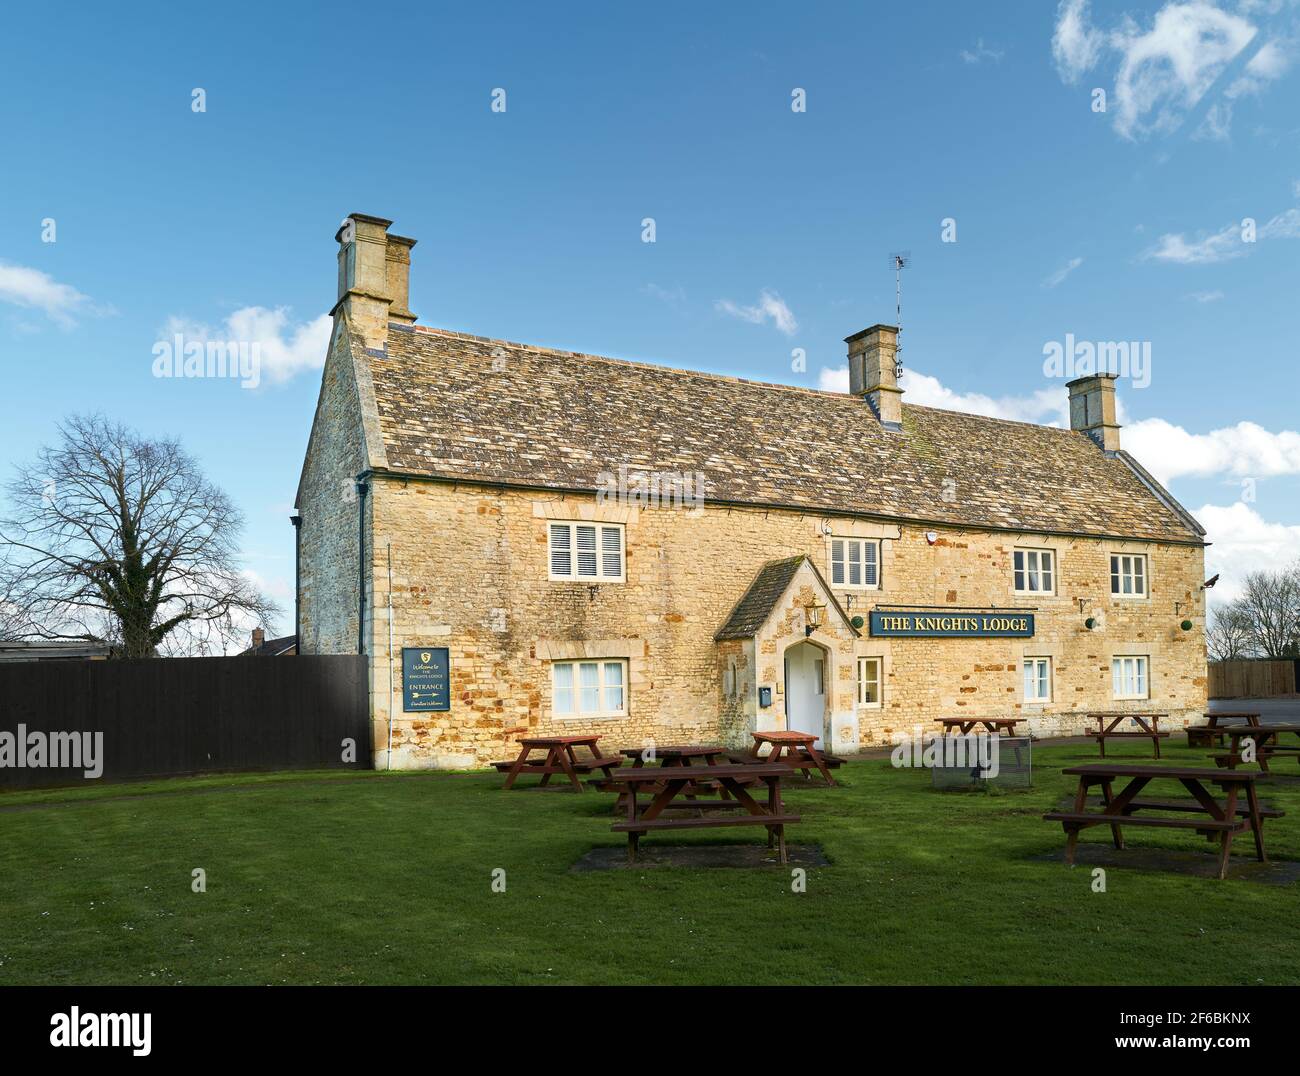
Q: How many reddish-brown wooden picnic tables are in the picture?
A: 9